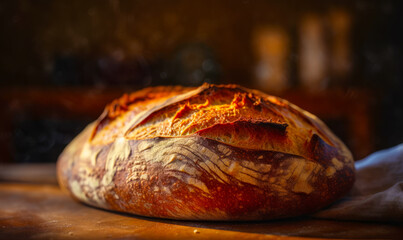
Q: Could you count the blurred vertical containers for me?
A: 3